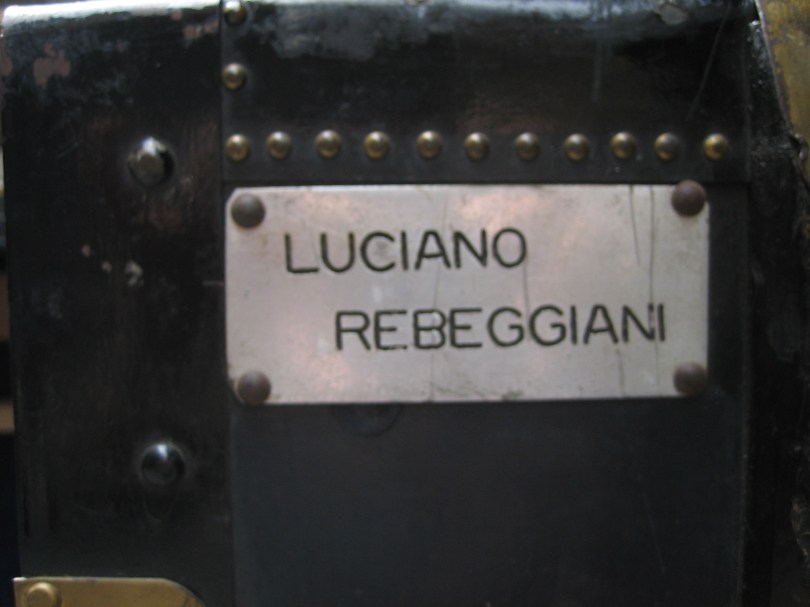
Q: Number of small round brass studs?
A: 13